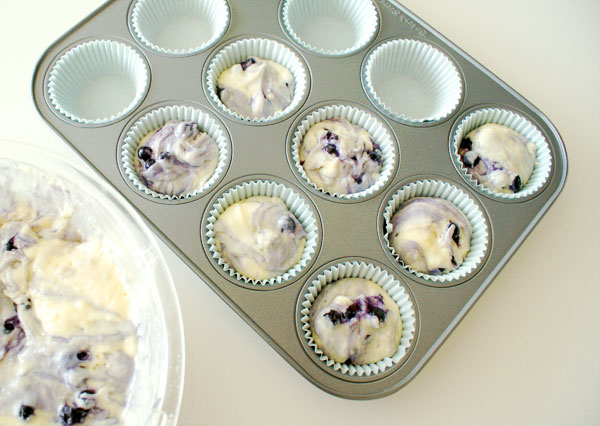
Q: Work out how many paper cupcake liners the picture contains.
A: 11